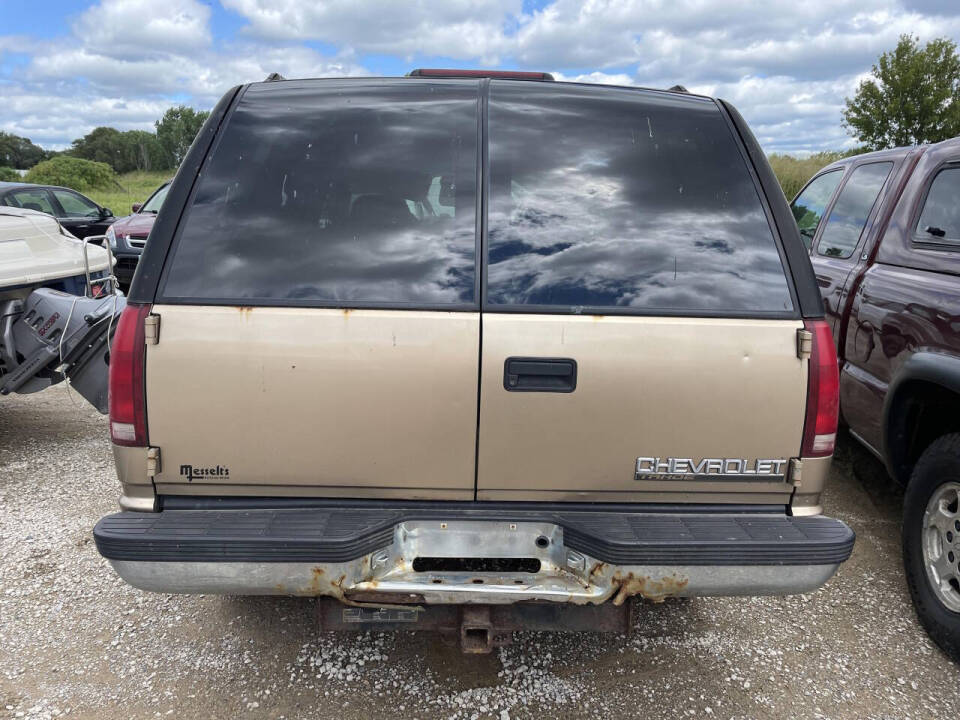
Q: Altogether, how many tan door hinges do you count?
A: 4